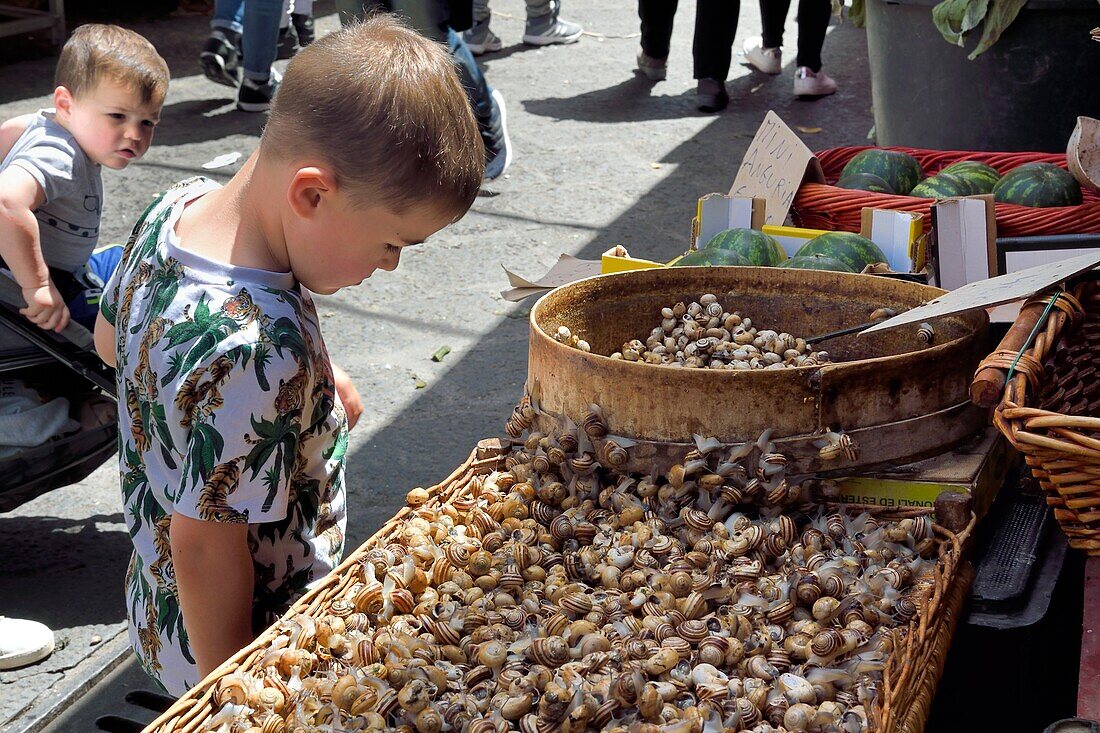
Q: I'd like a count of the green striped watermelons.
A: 9